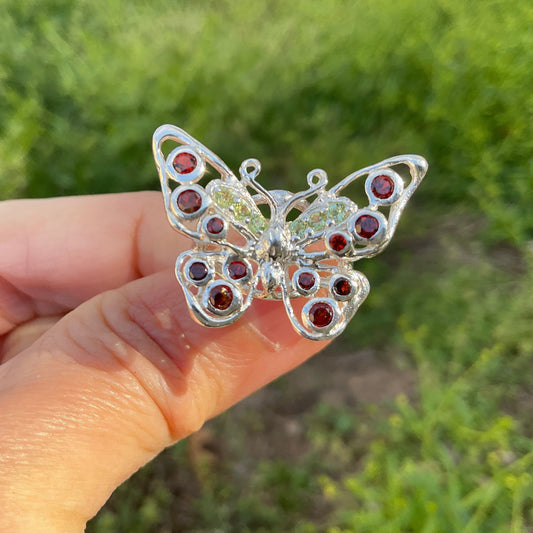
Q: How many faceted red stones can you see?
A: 12